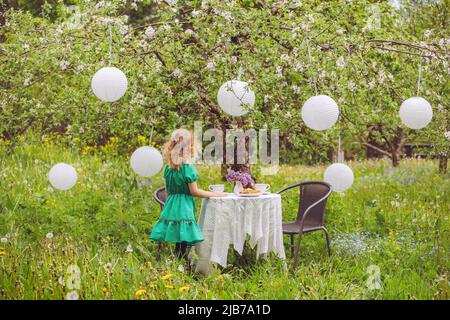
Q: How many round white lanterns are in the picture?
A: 7